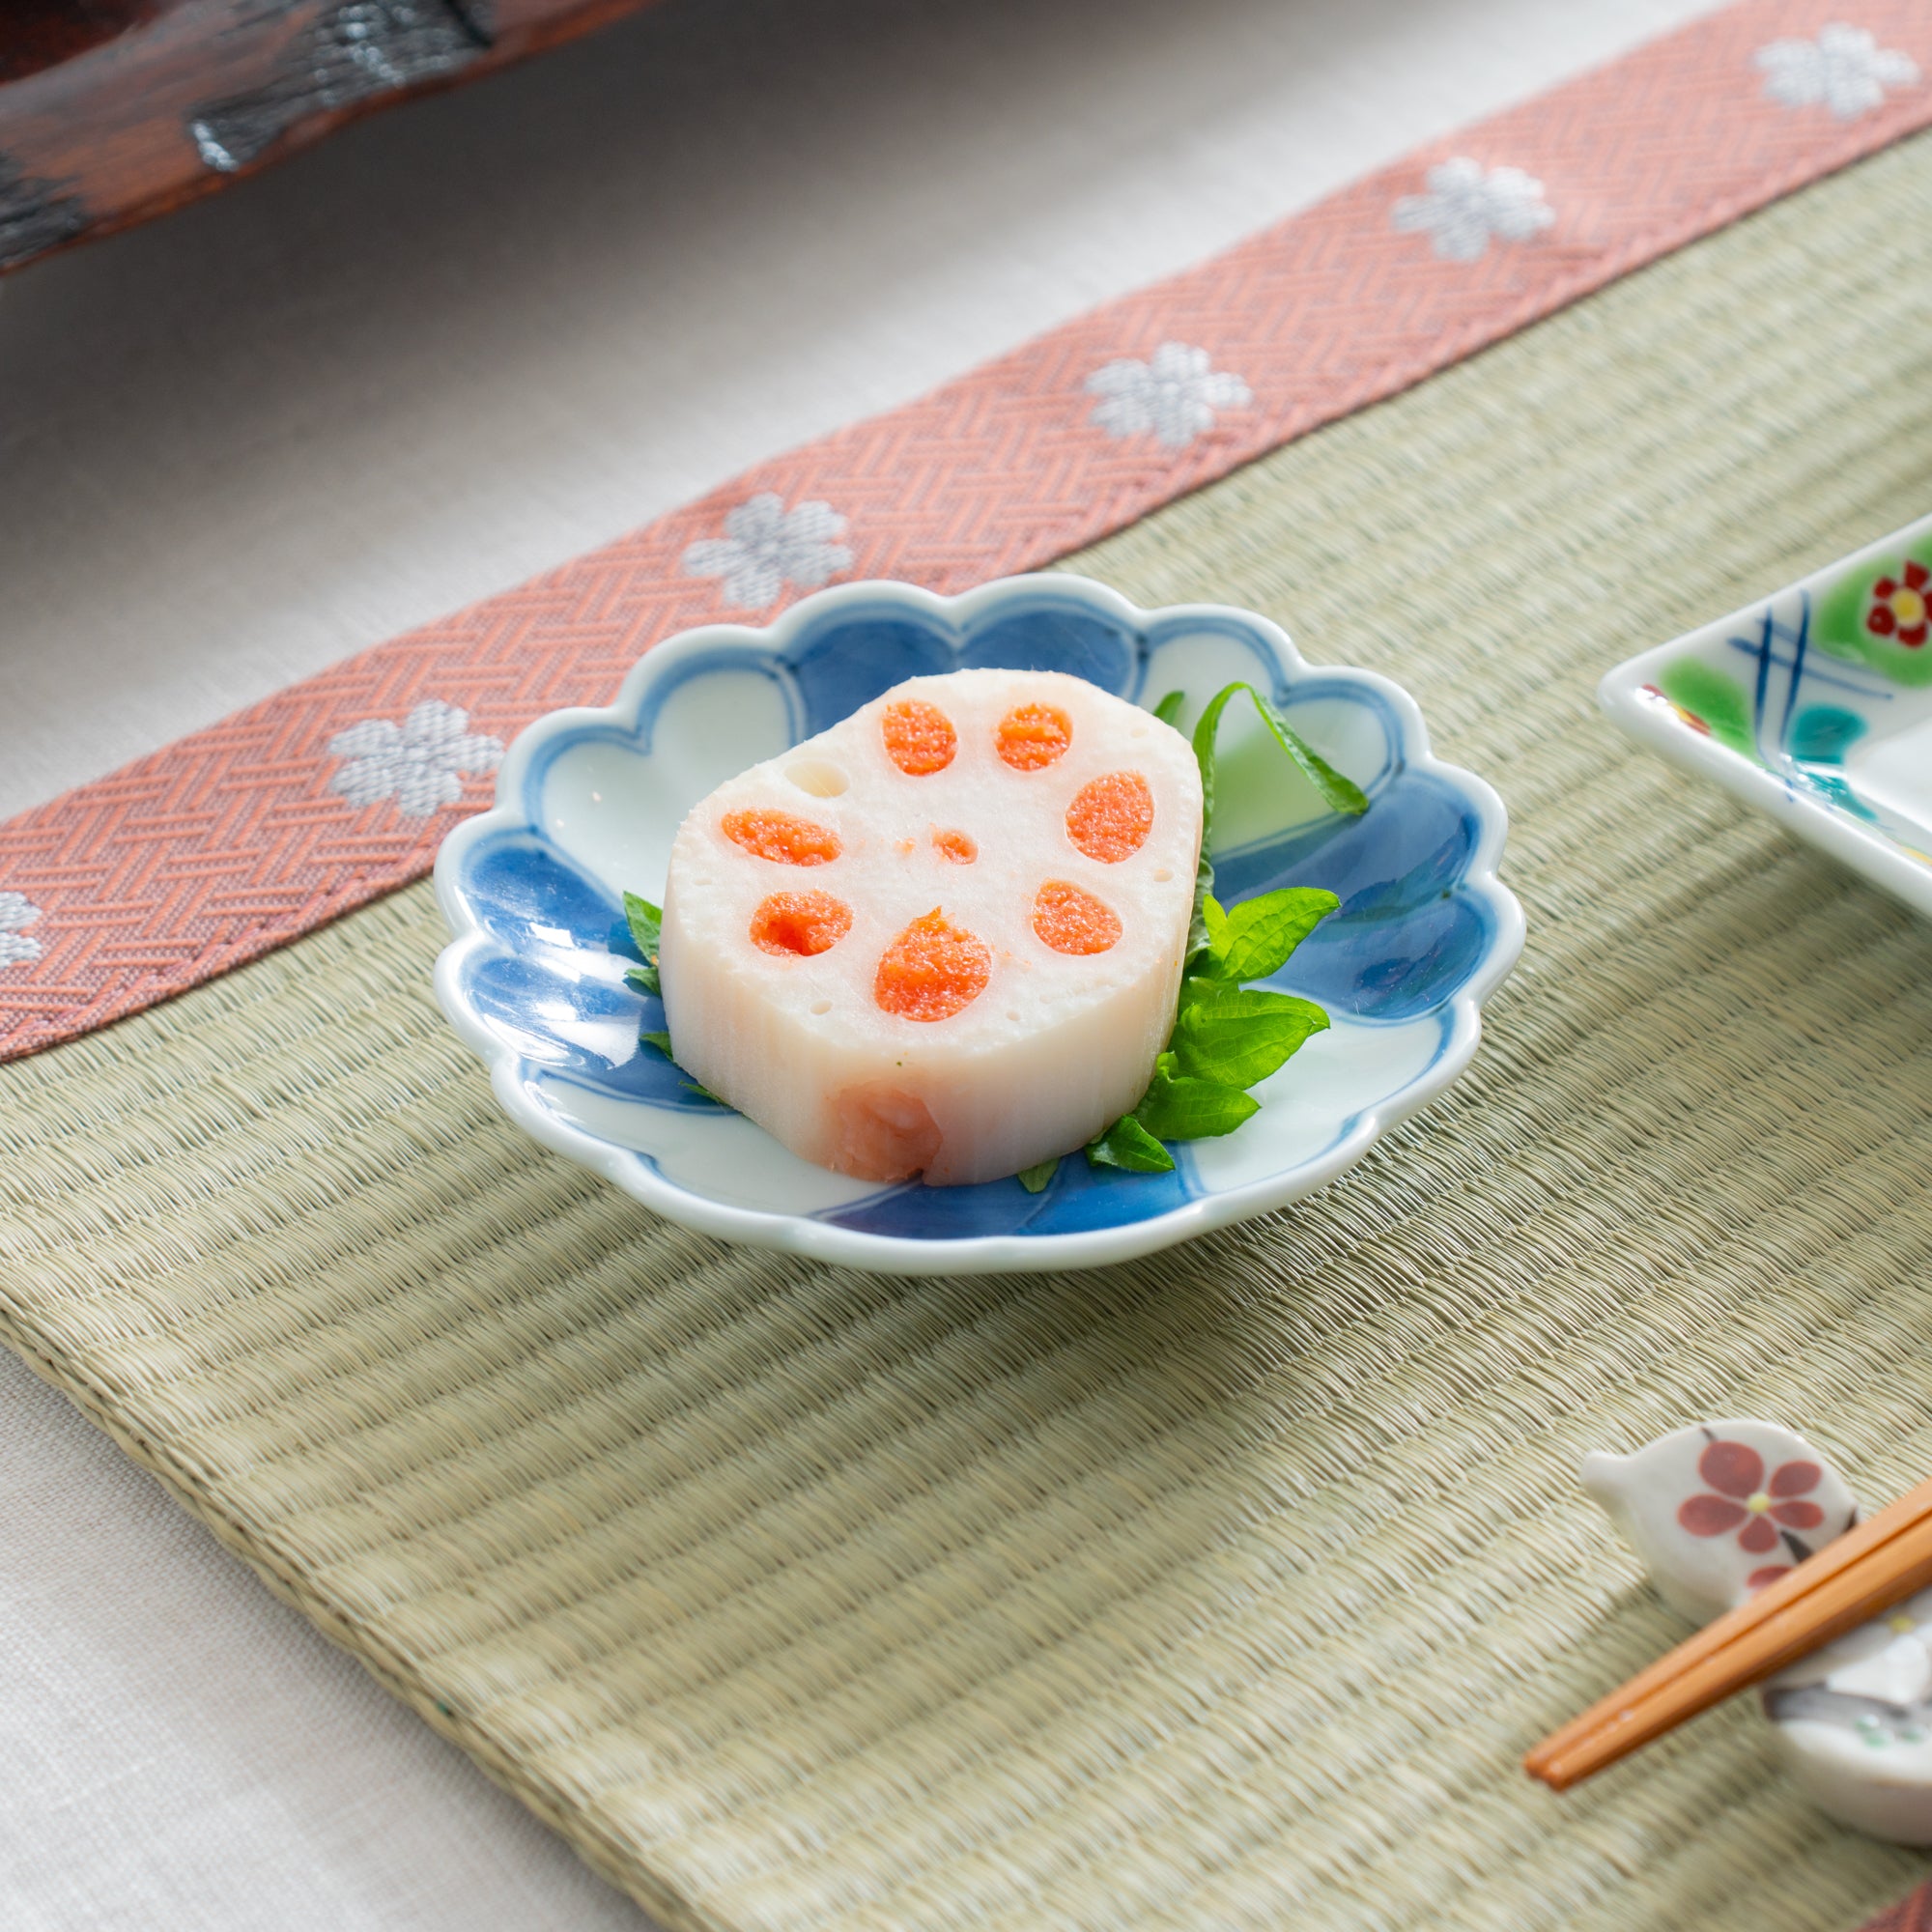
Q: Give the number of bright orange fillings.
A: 8